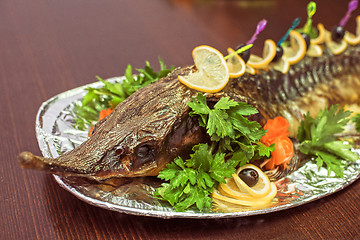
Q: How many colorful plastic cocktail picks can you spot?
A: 5